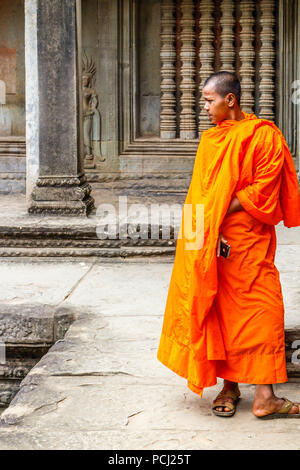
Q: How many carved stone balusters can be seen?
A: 6